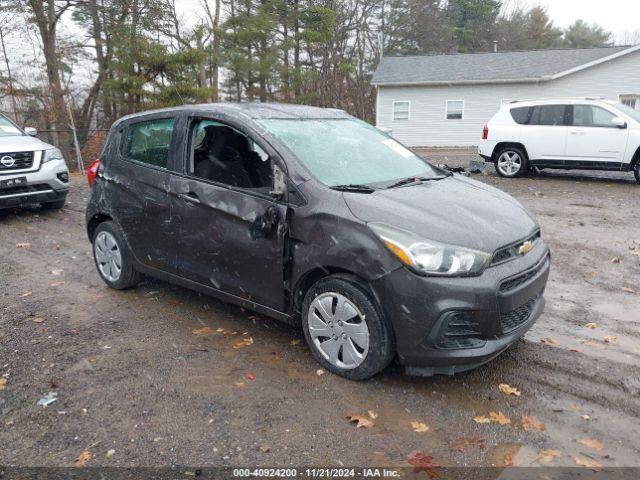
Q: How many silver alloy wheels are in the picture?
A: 3